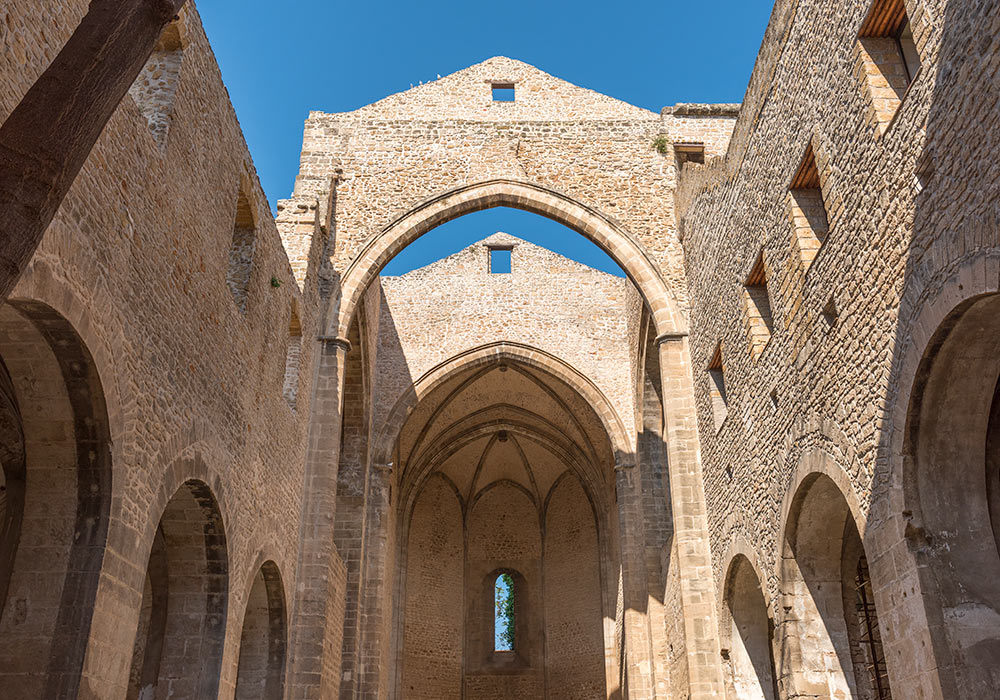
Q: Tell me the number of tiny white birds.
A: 4